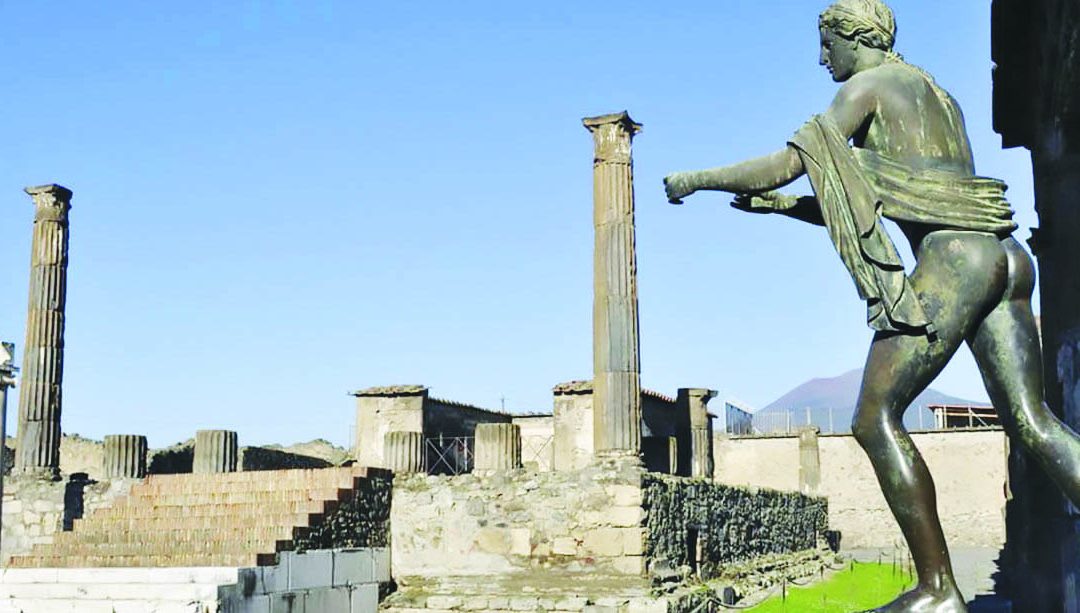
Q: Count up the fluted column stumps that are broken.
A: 4